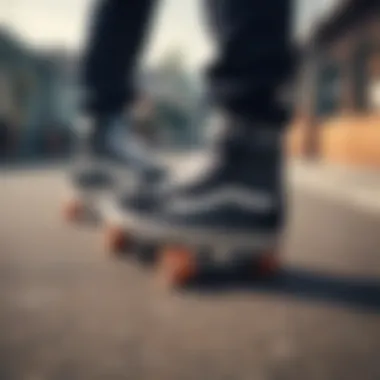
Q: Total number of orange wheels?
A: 4